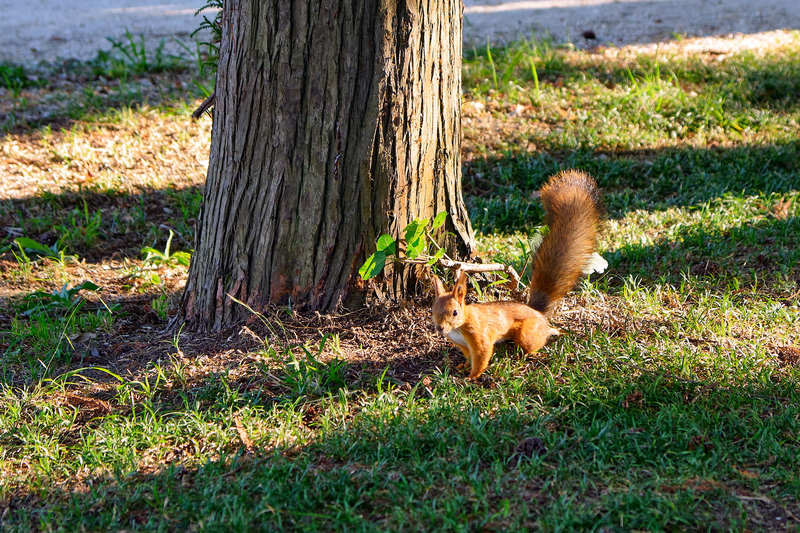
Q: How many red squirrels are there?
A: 1